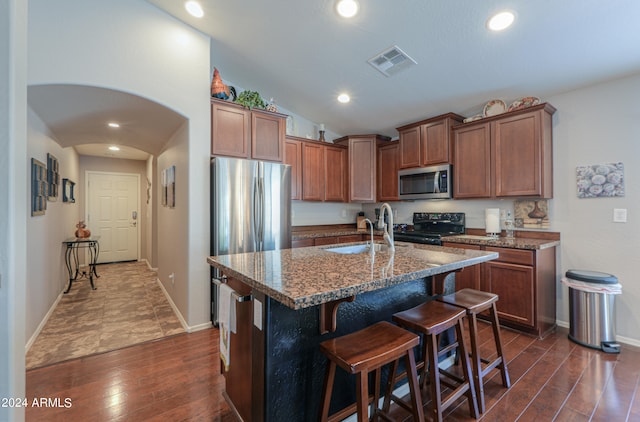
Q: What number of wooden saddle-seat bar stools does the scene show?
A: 3